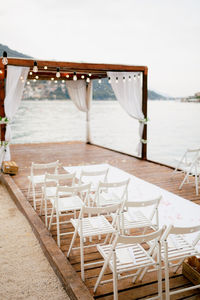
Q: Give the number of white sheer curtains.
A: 3